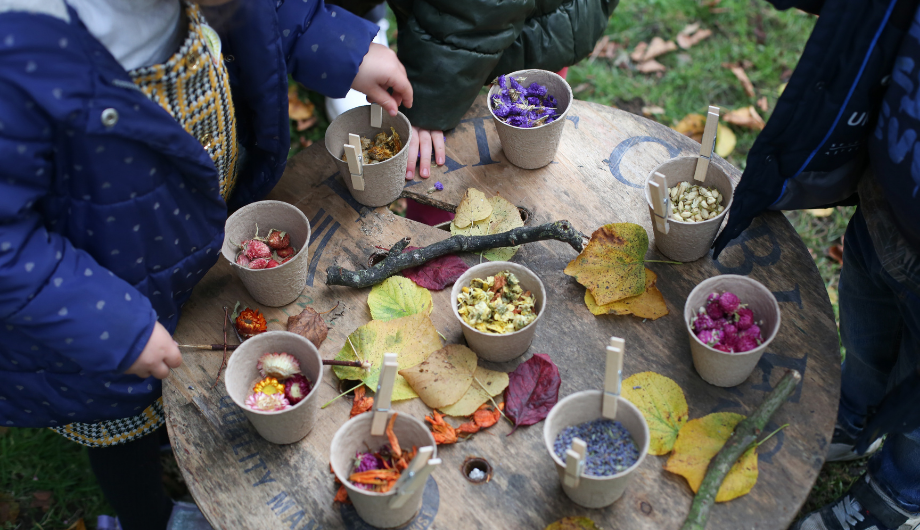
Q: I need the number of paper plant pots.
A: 9